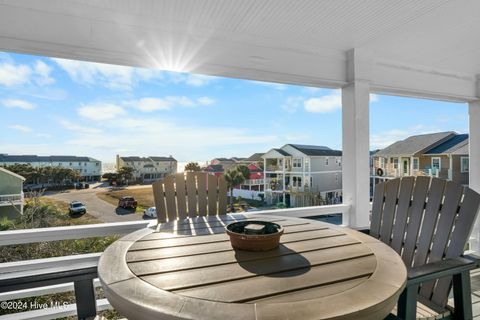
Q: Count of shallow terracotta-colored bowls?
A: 1